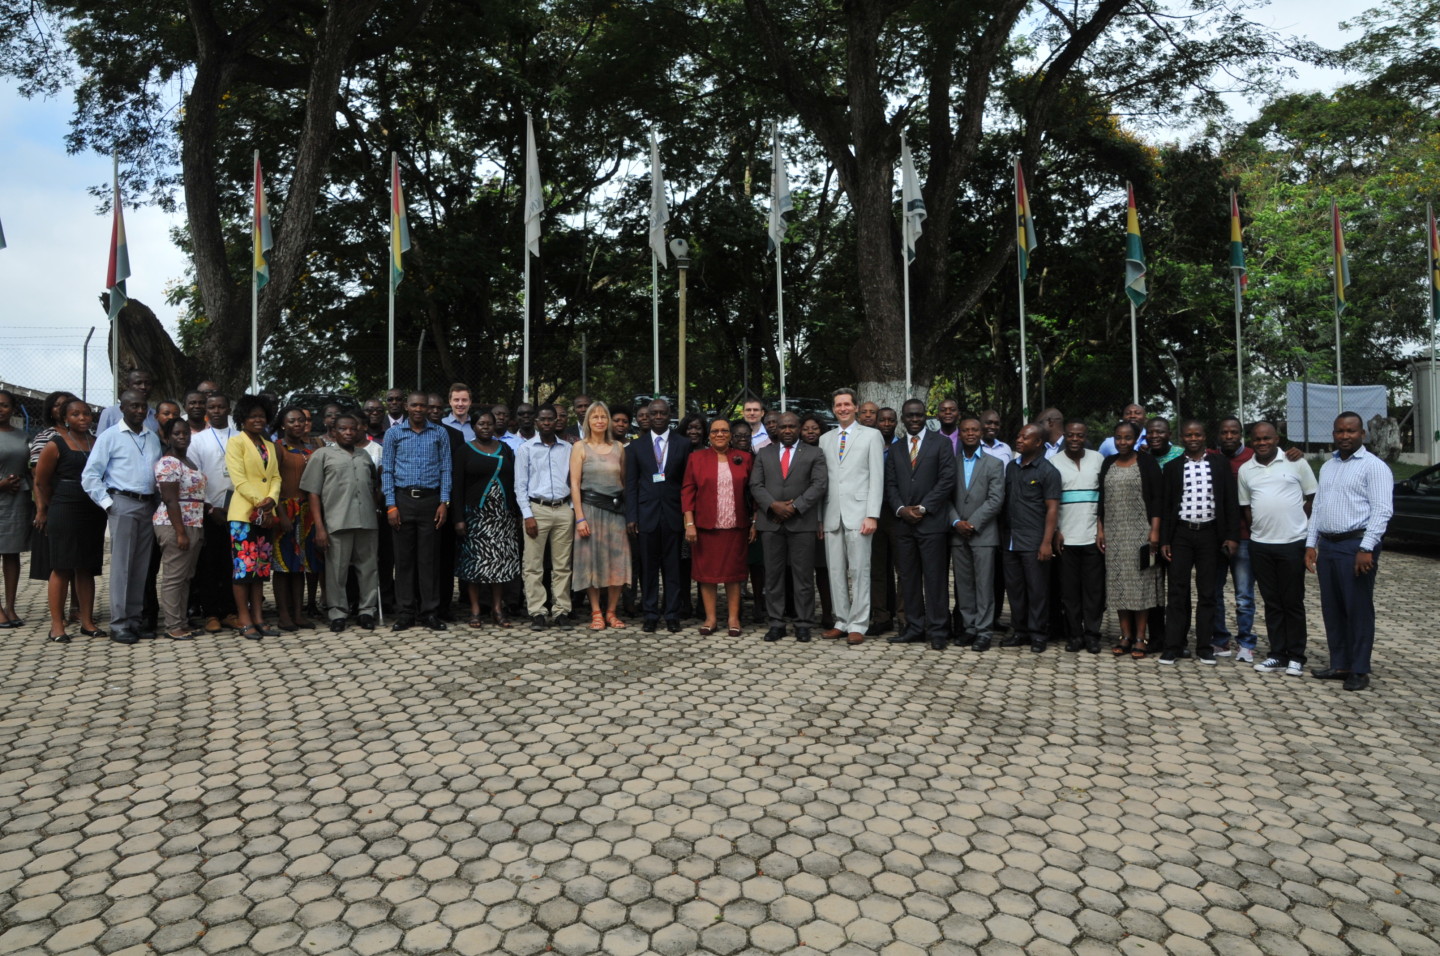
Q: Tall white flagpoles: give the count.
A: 12